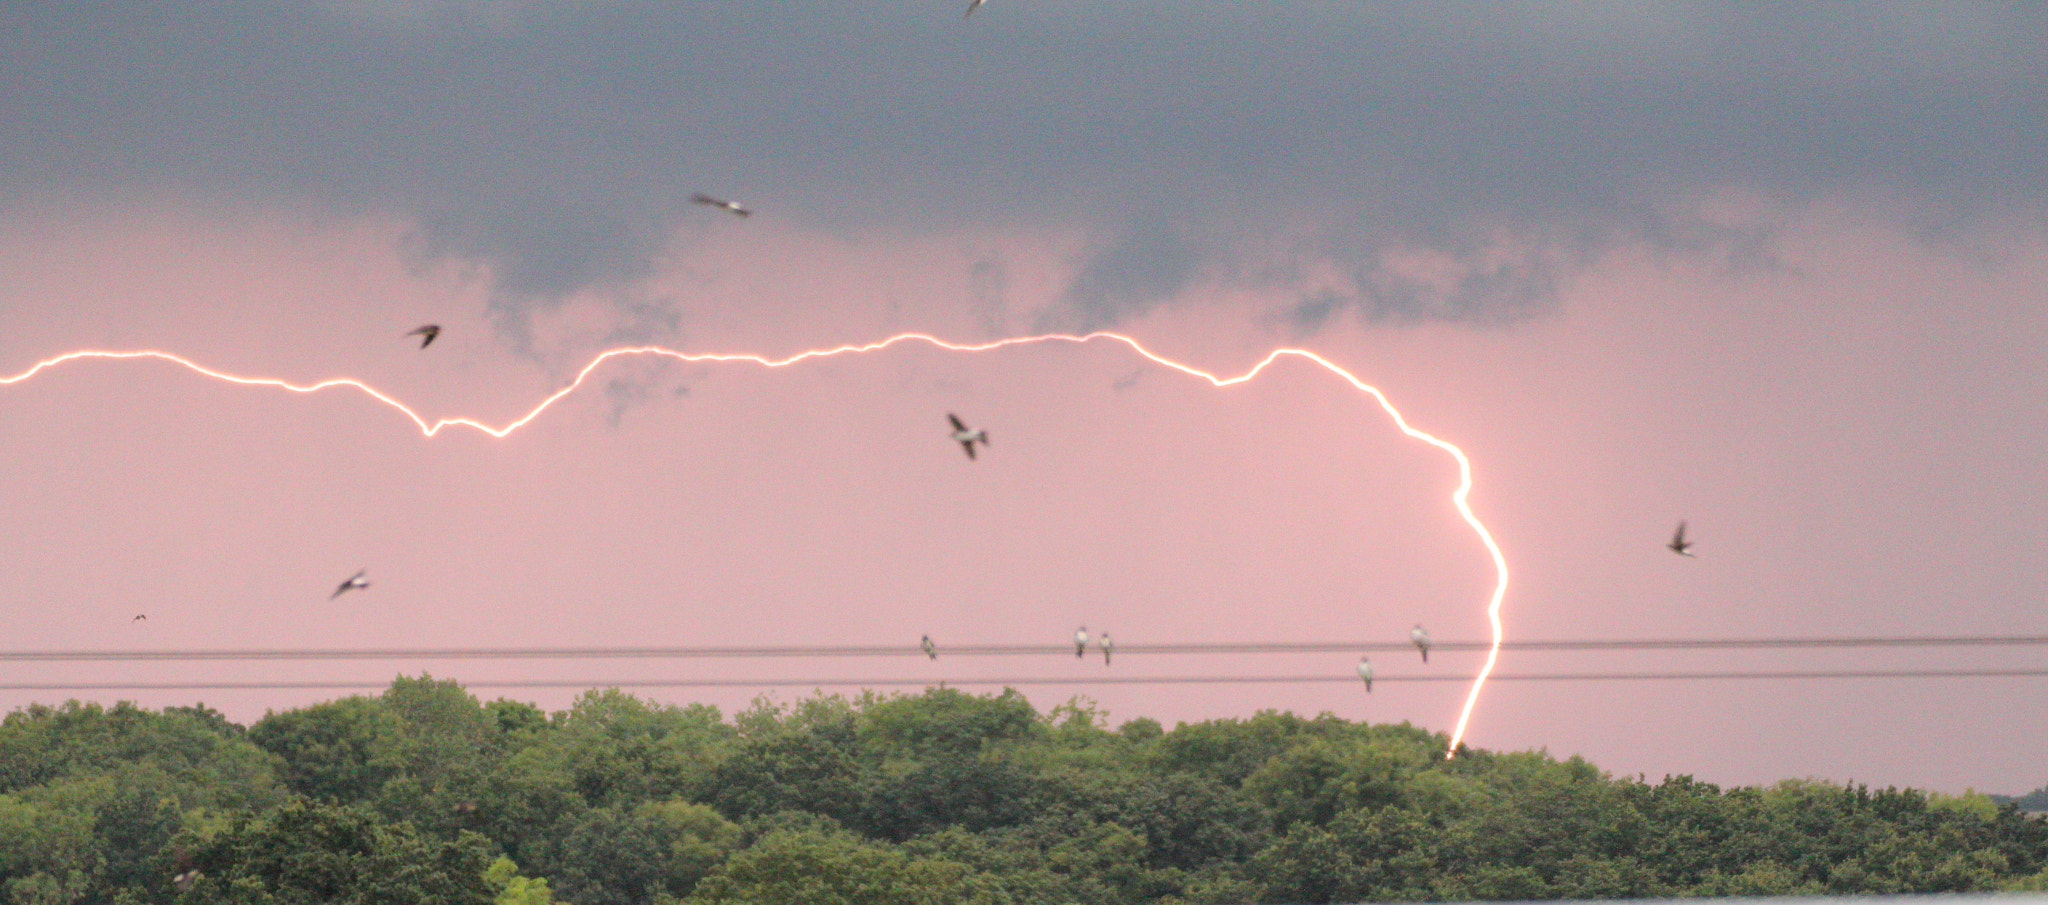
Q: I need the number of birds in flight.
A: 7